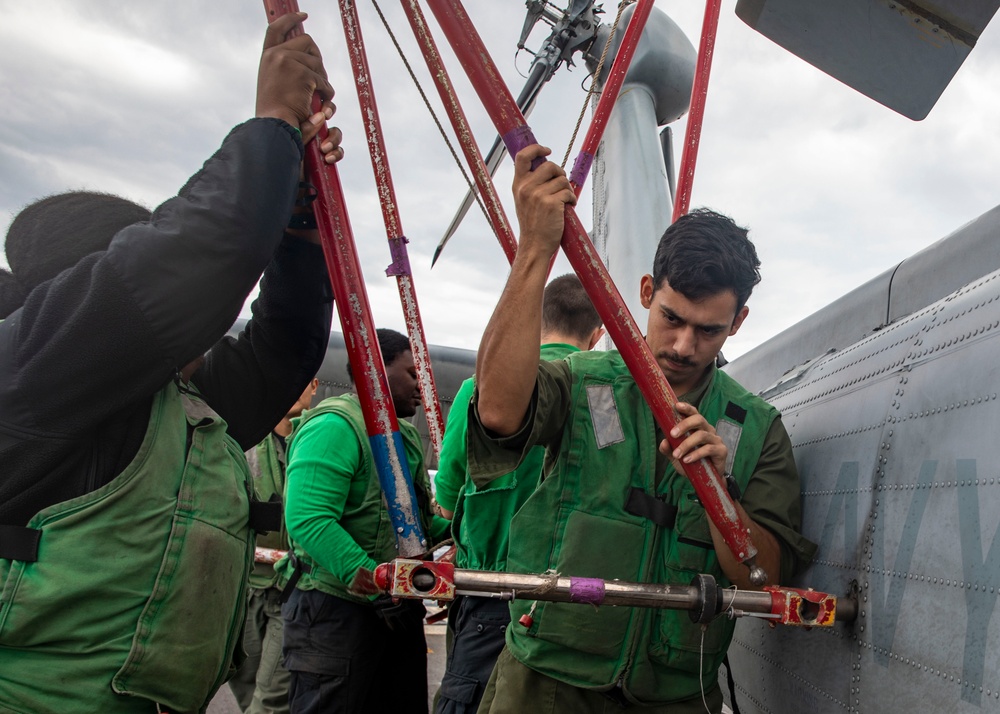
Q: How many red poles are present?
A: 6